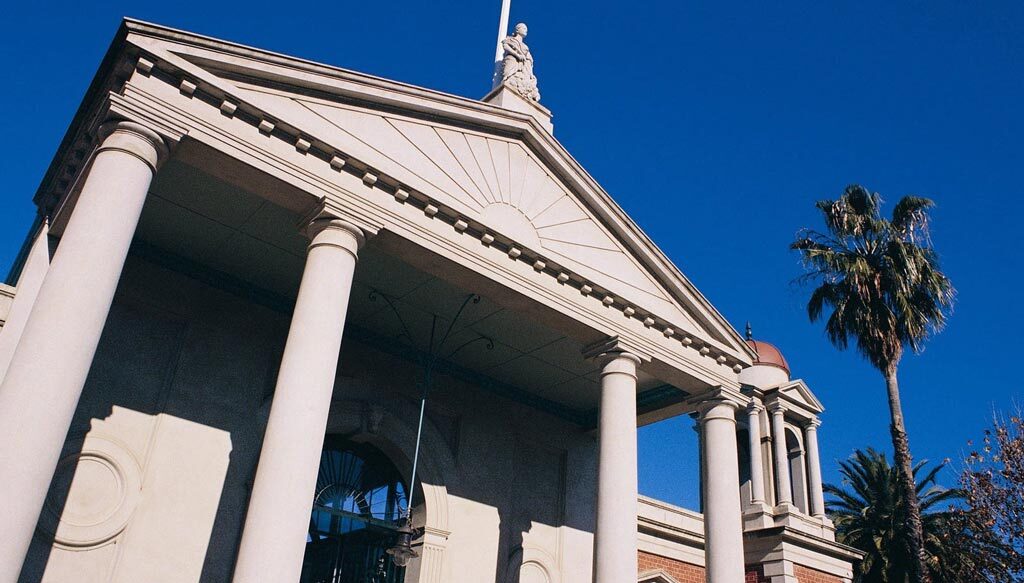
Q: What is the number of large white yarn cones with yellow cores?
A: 0